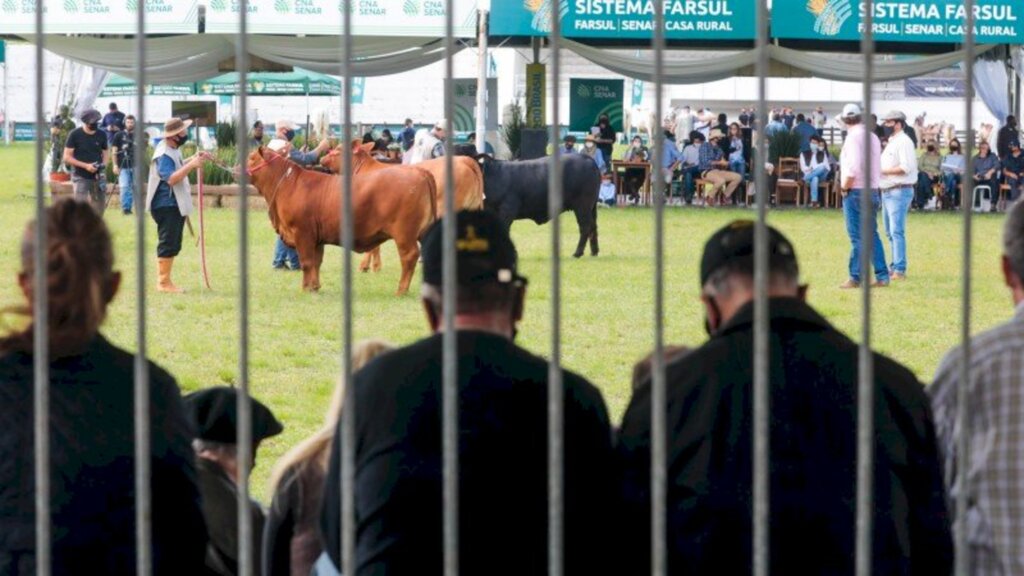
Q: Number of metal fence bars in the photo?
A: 10